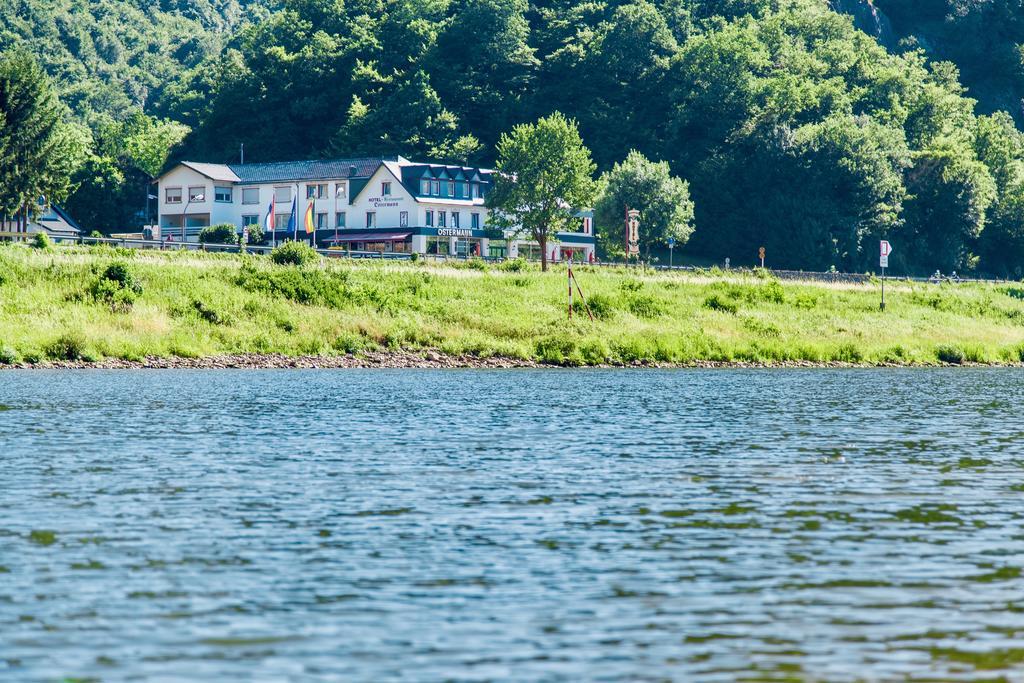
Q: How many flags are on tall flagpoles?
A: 3